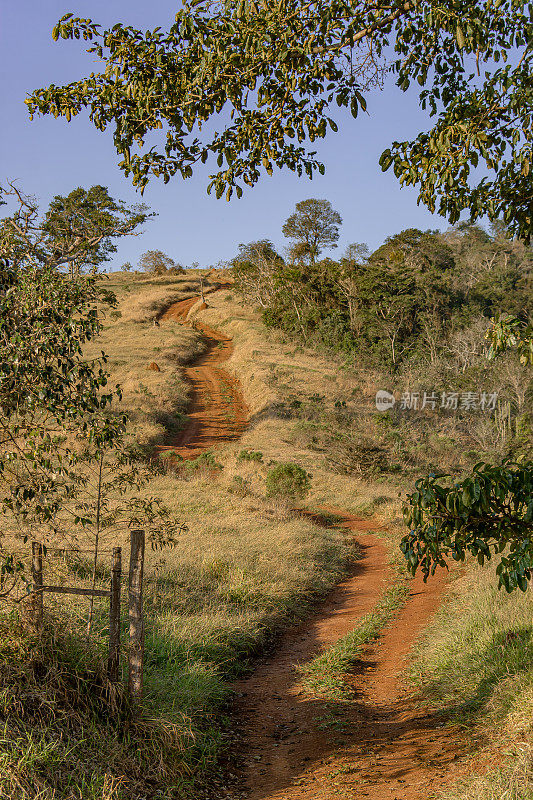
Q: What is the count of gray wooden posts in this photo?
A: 3